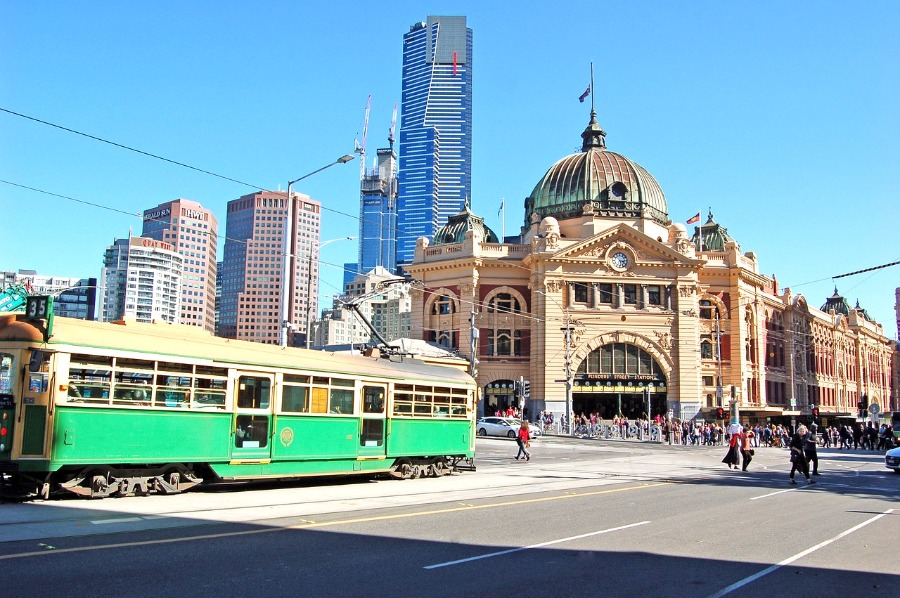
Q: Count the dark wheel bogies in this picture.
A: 2